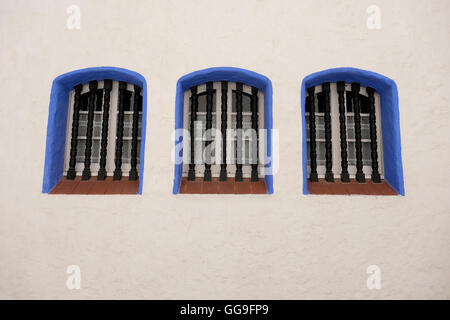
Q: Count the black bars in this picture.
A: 15